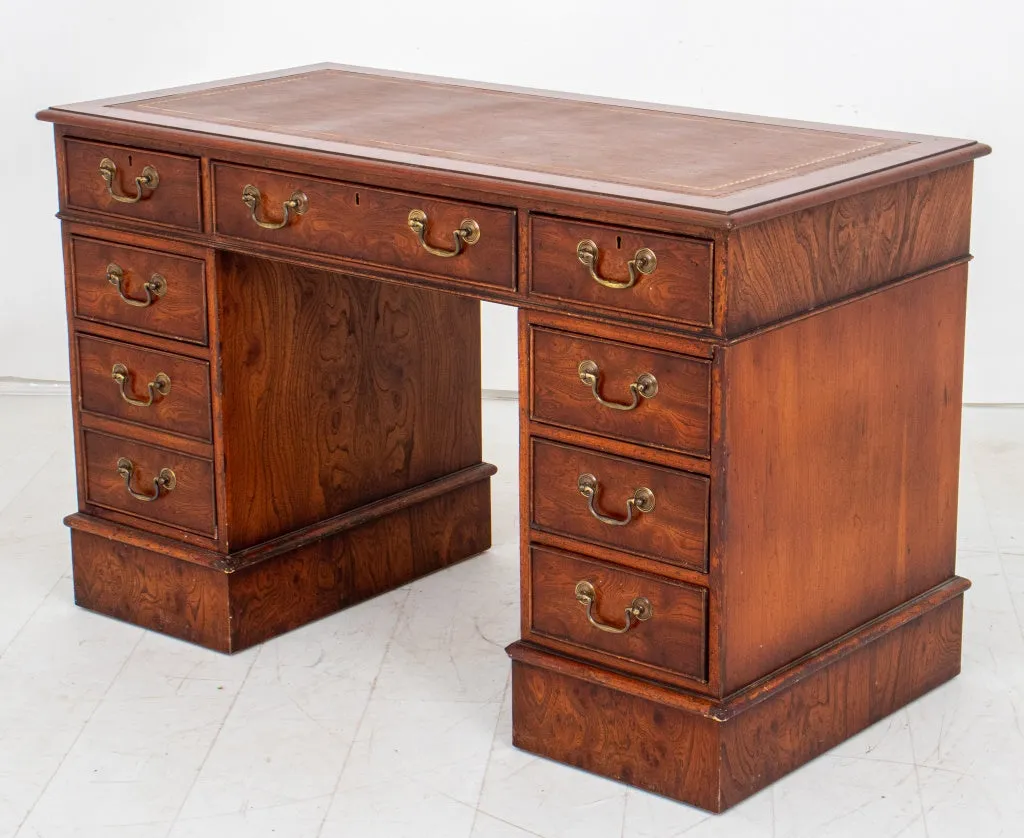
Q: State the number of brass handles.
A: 10